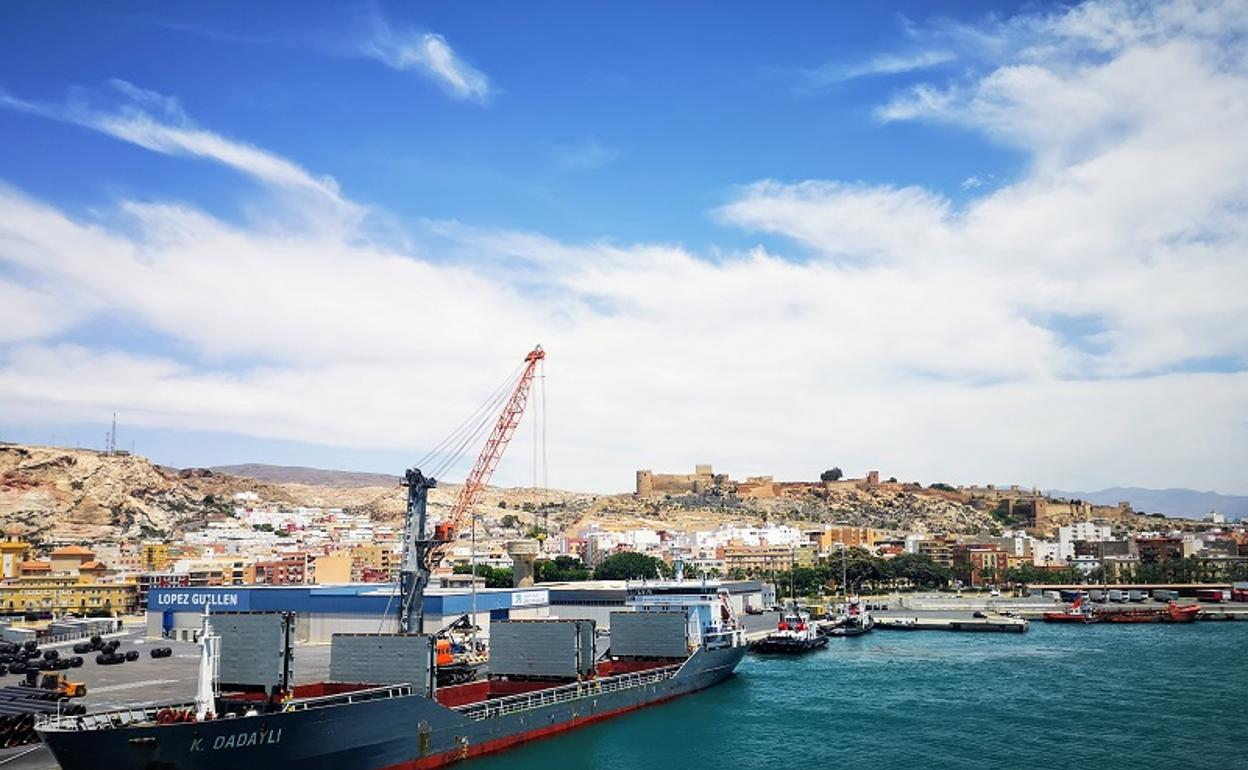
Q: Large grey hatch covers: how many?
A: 4